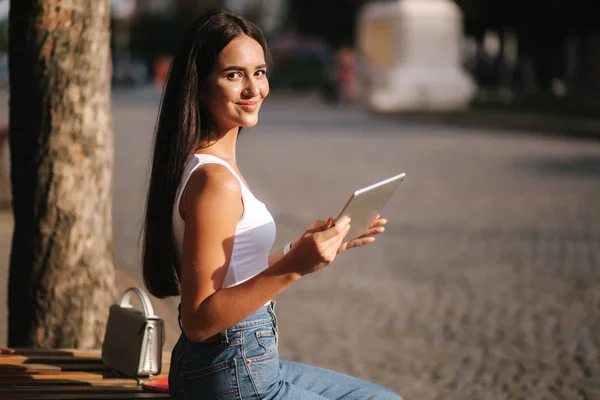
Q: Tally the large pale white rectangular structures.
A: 1